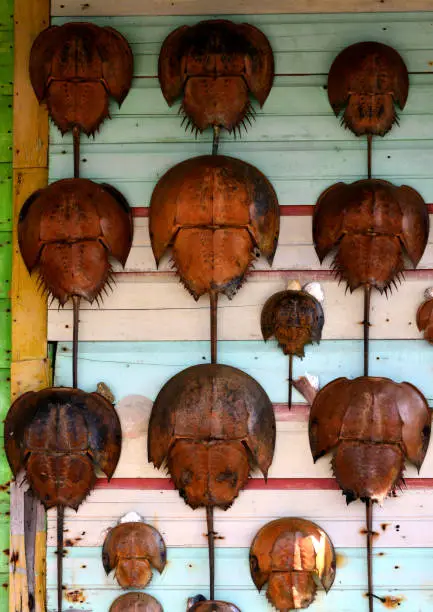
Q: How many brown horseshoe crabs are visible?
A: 15